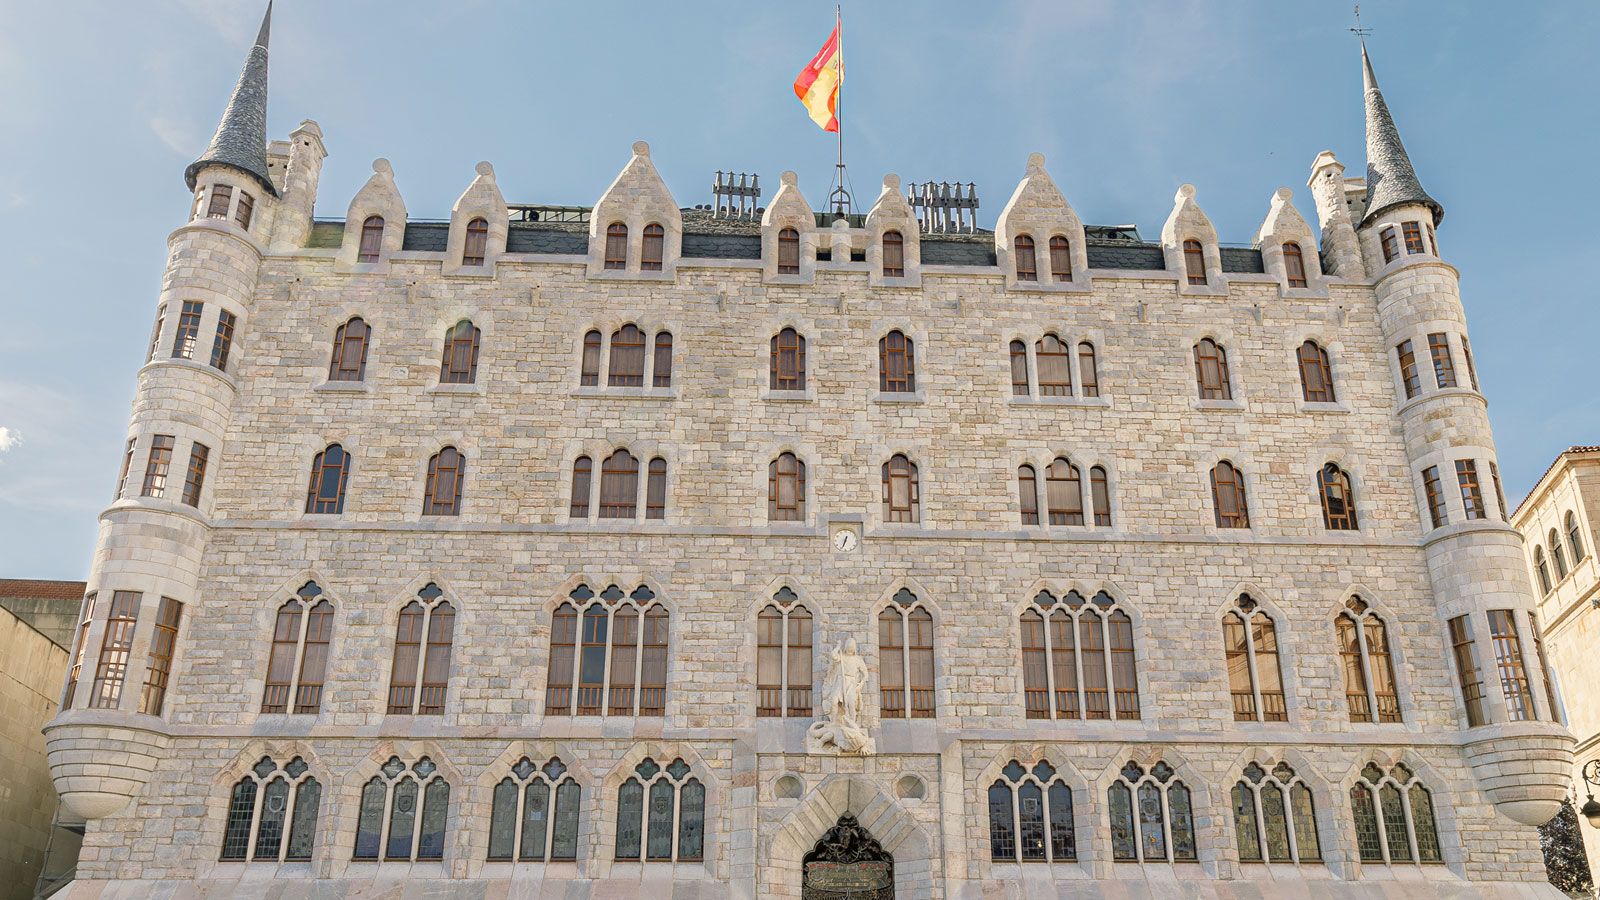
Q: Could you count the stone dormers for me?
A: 8